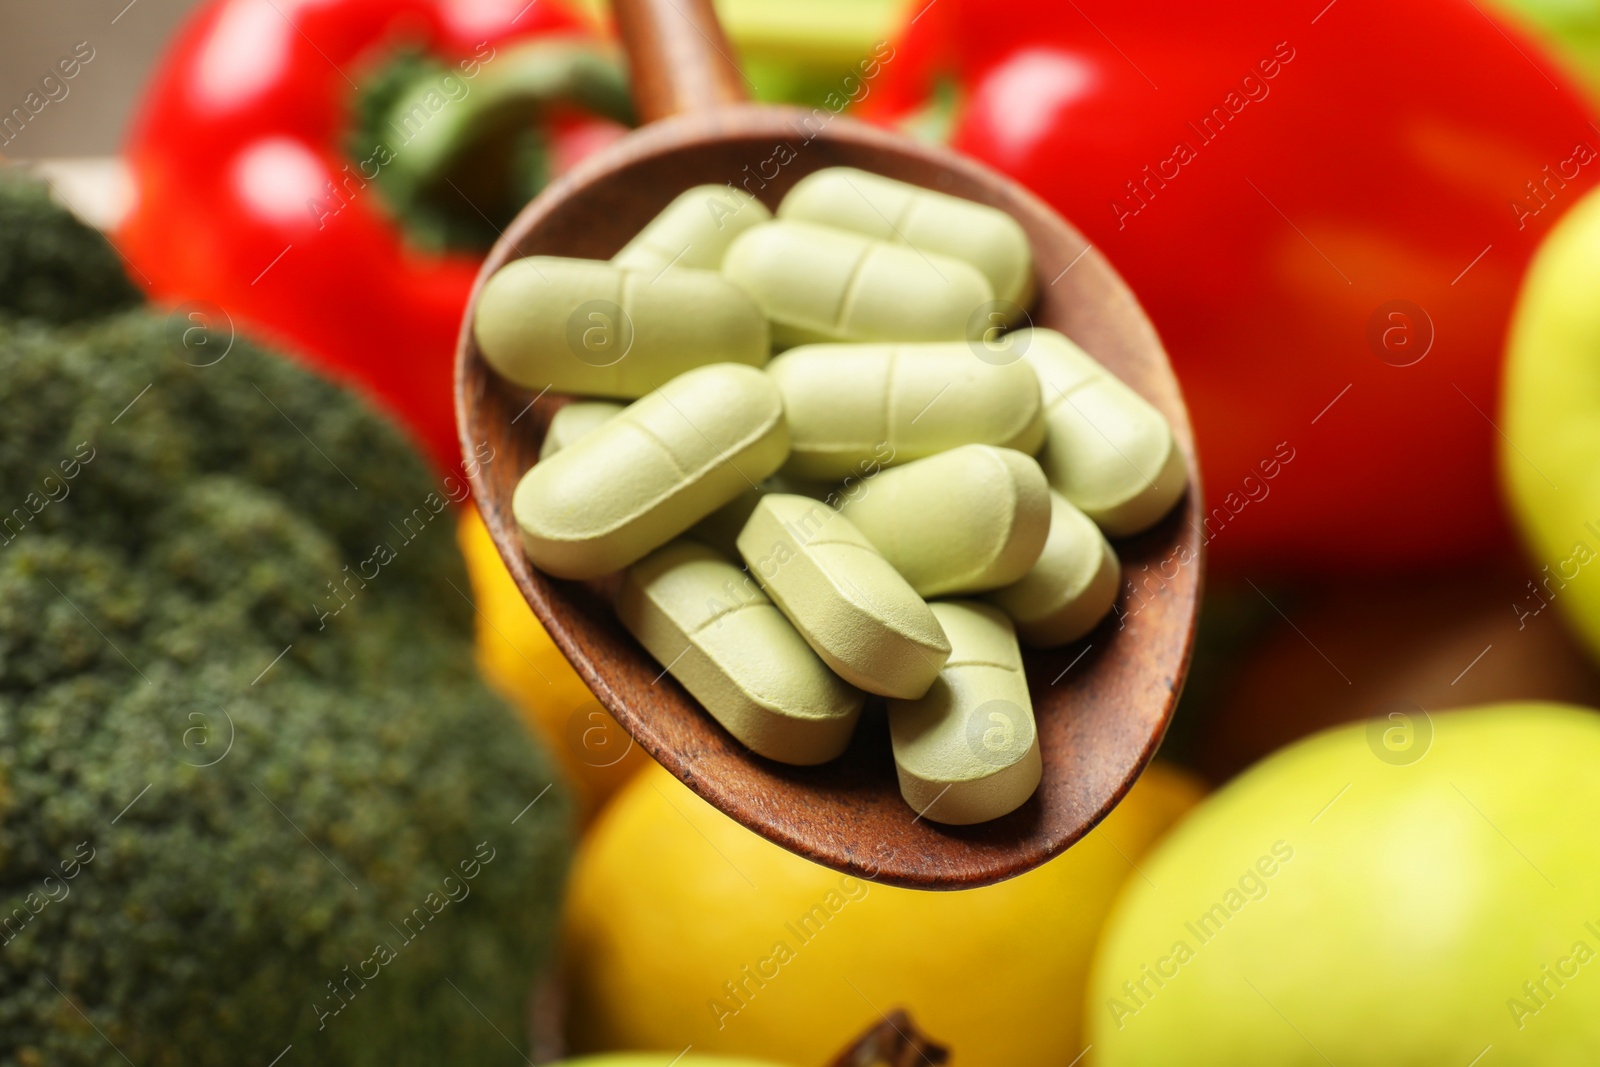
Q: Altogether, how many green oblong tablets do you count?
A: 13